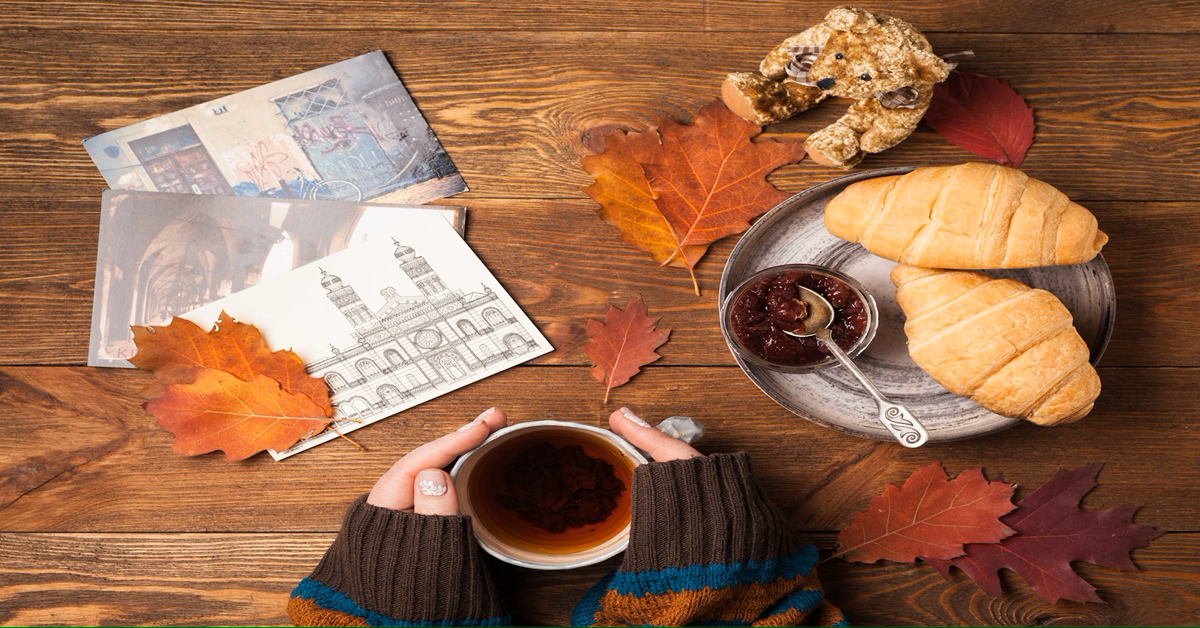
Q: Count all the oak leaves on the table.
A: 7